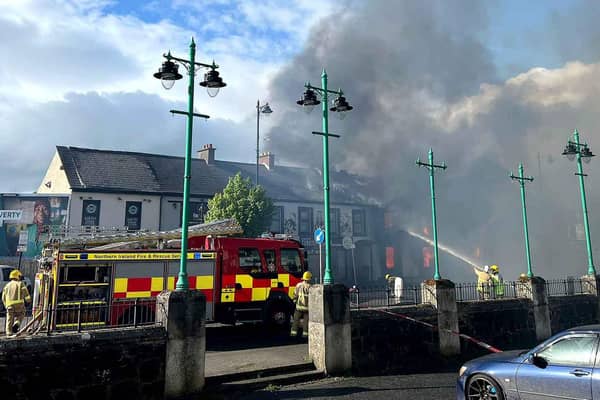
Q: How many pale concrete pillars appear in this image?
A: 5